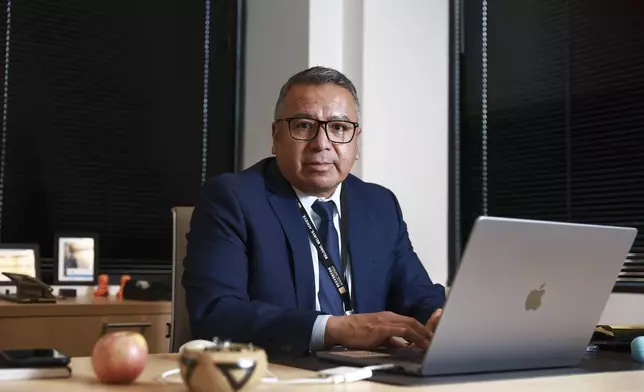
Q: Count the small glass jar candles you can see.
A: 0